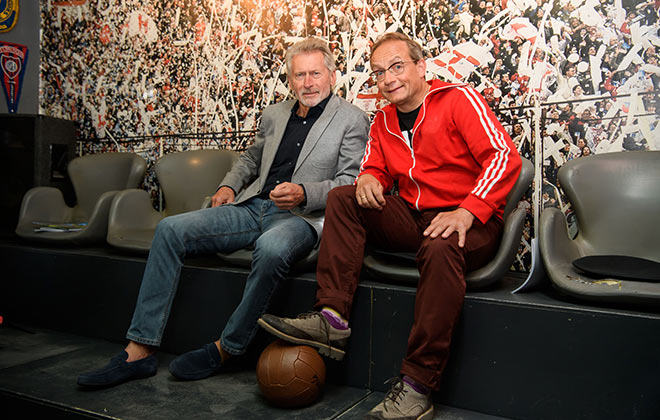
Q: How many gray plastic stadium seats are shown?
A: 5